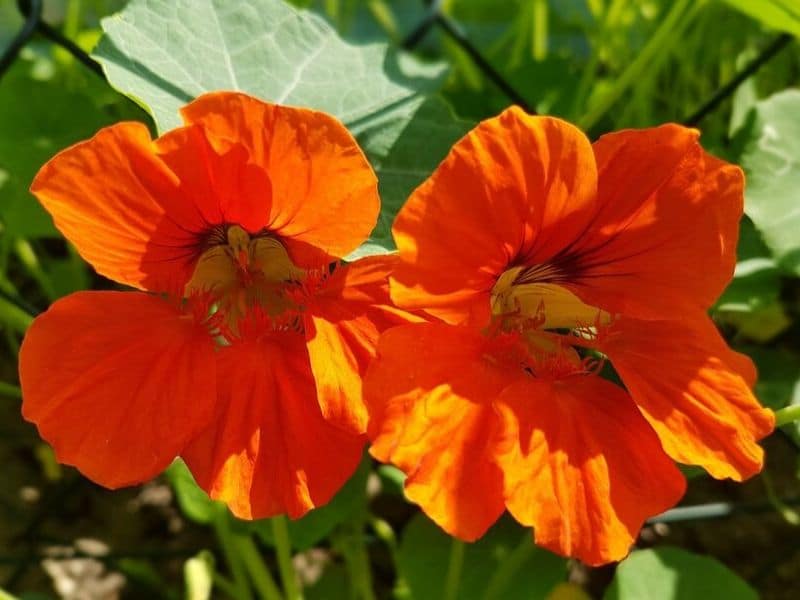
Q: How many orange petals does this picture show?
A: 10